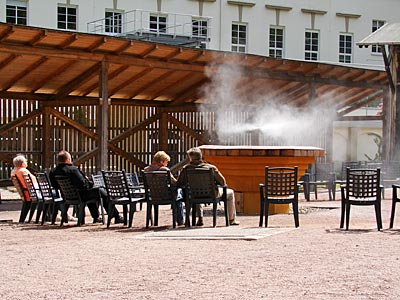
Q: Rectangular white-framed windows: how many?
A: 10